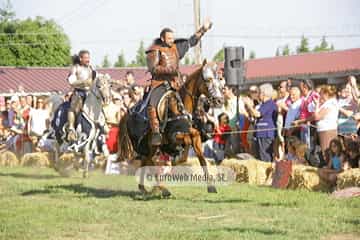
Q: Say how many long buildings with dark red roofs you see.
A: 2